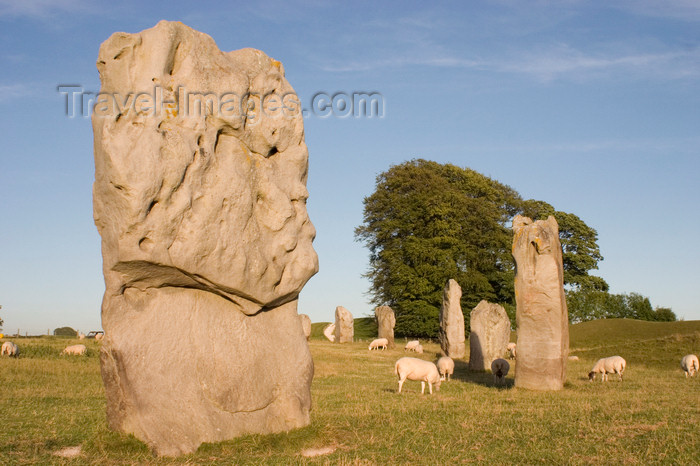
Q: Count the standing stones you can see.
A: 7